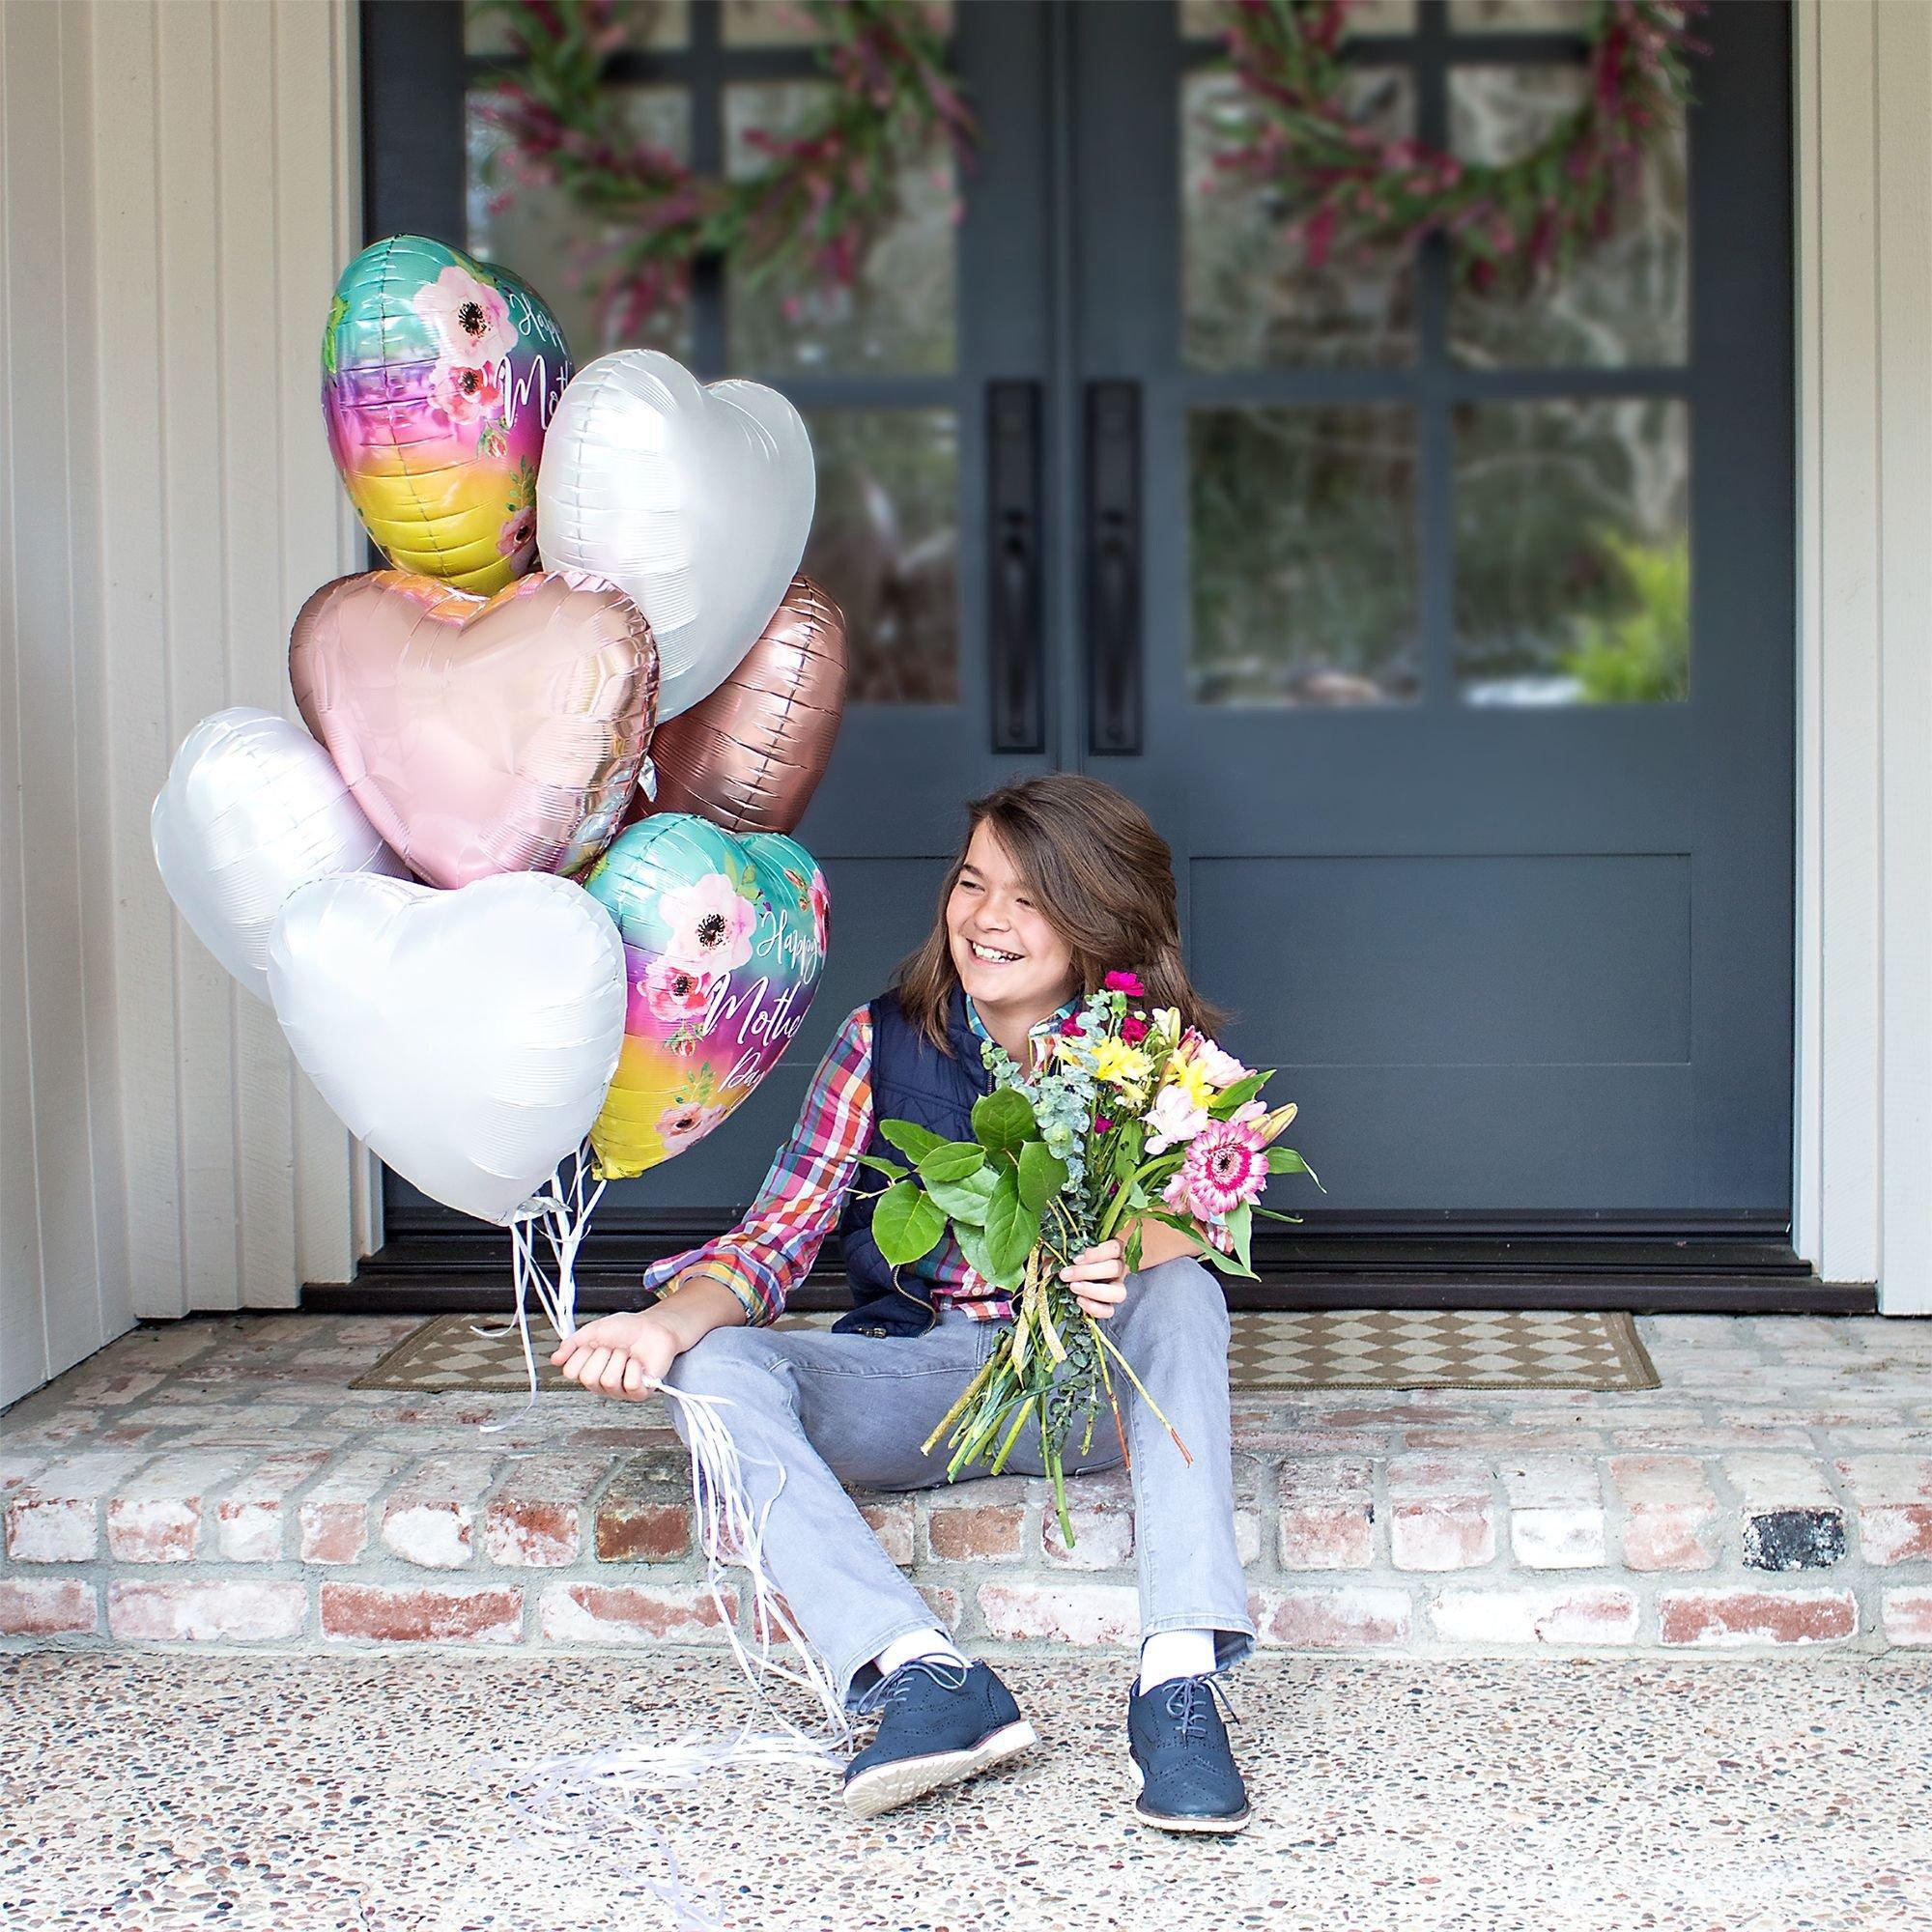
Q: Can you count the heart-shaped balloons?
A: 7